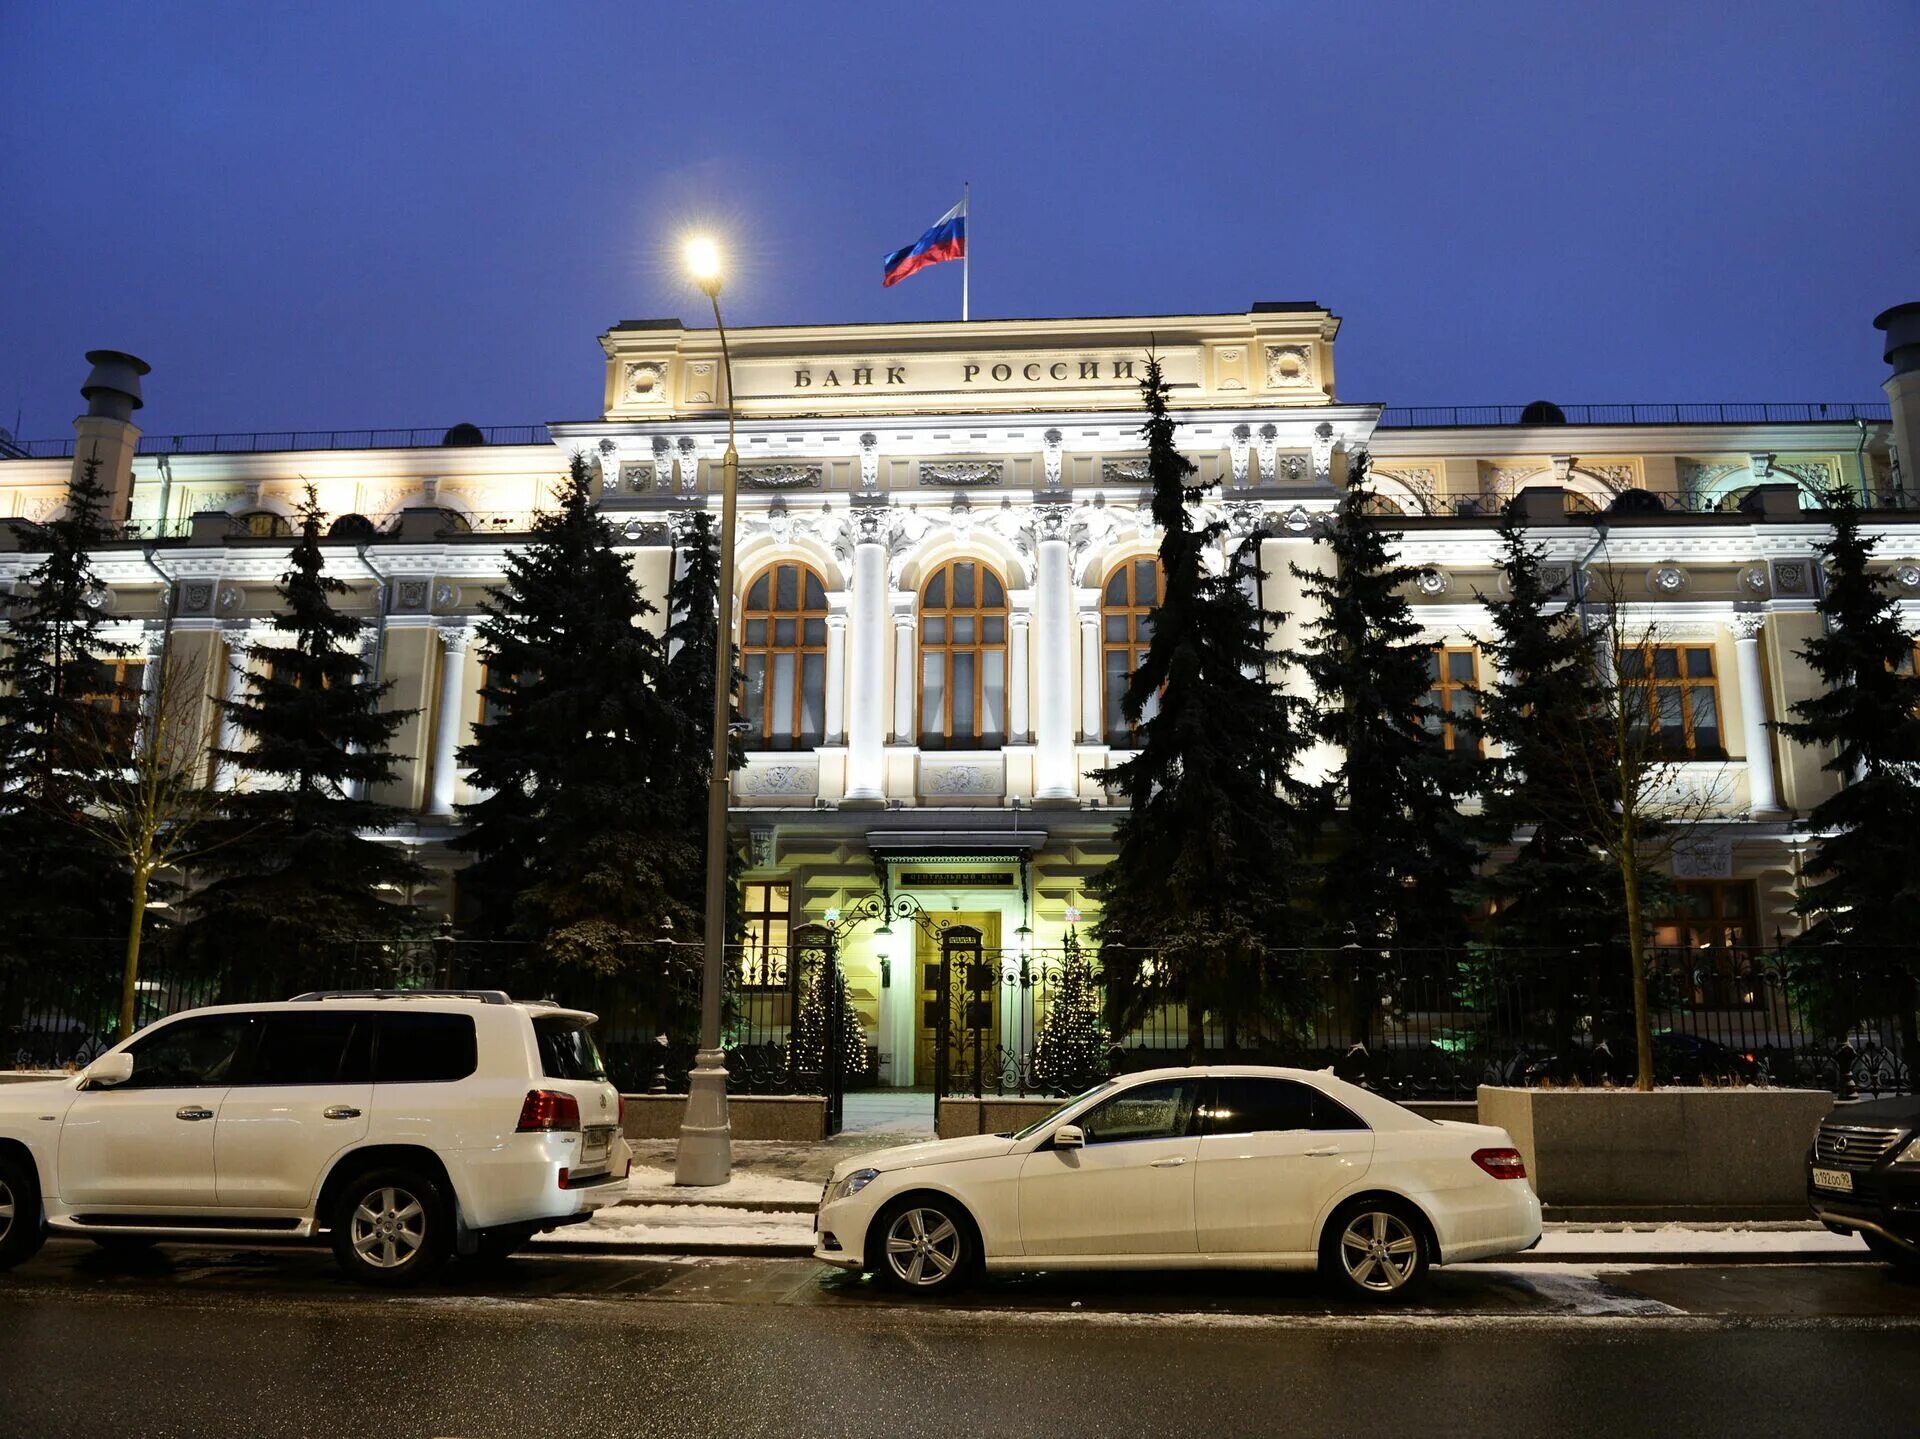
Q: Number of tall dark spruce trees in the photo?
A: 8